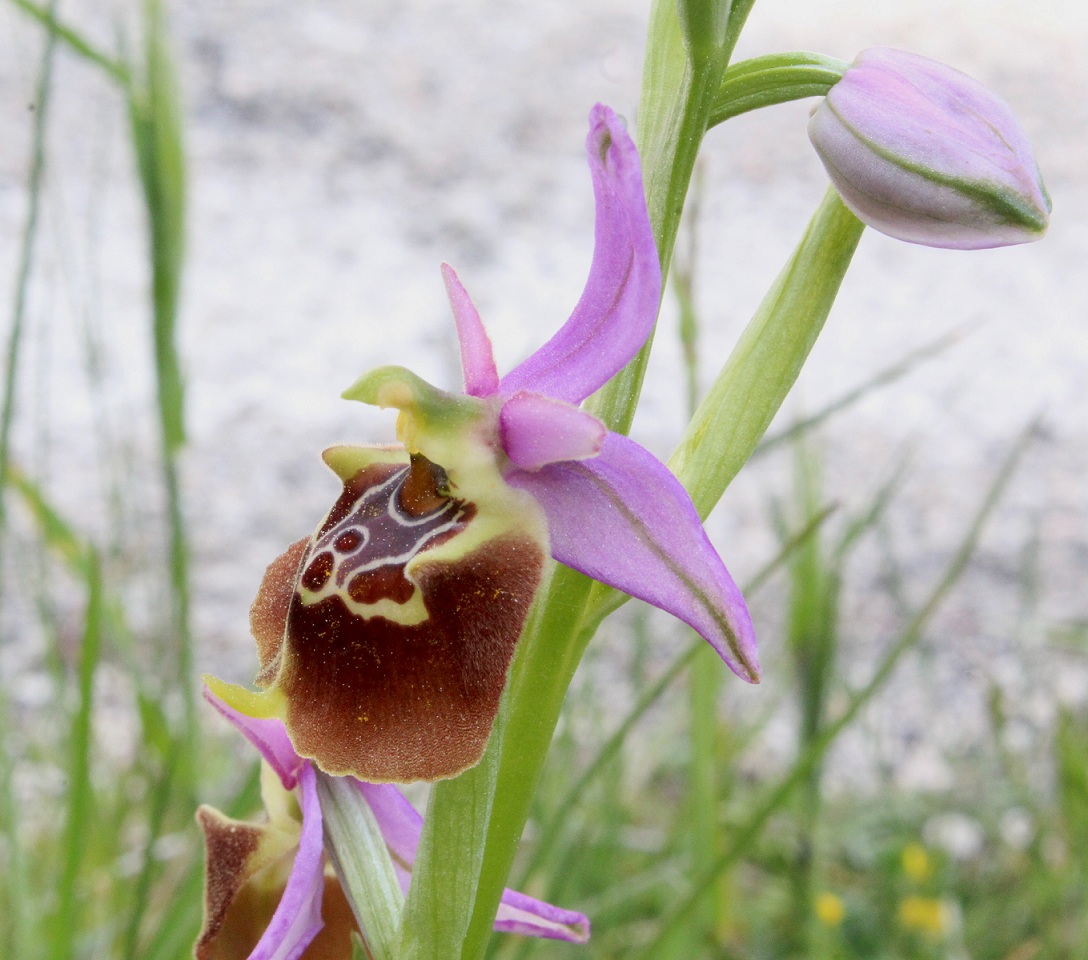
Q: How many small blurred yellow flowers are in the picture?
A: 3